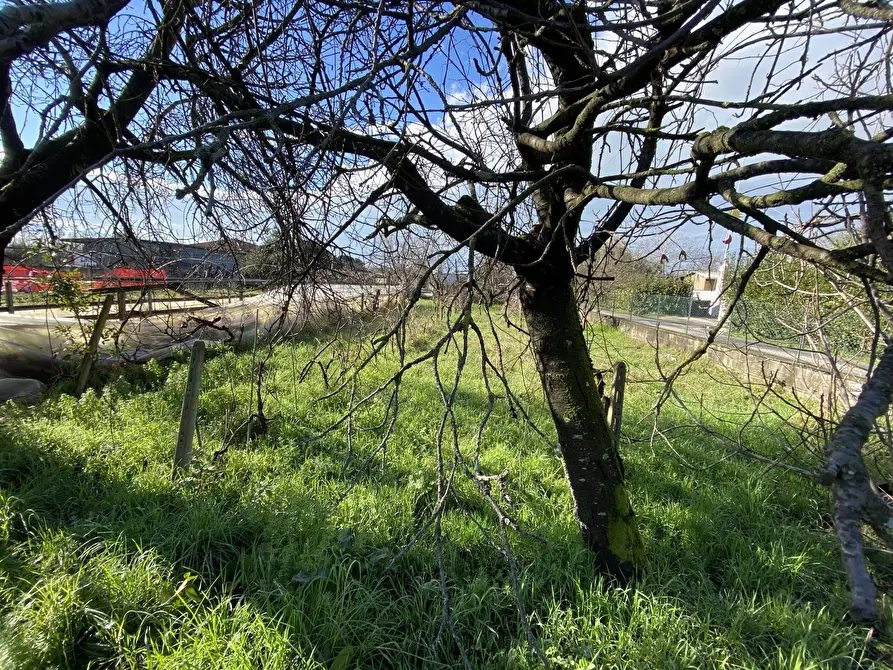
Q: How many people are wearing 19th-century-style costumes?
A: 0